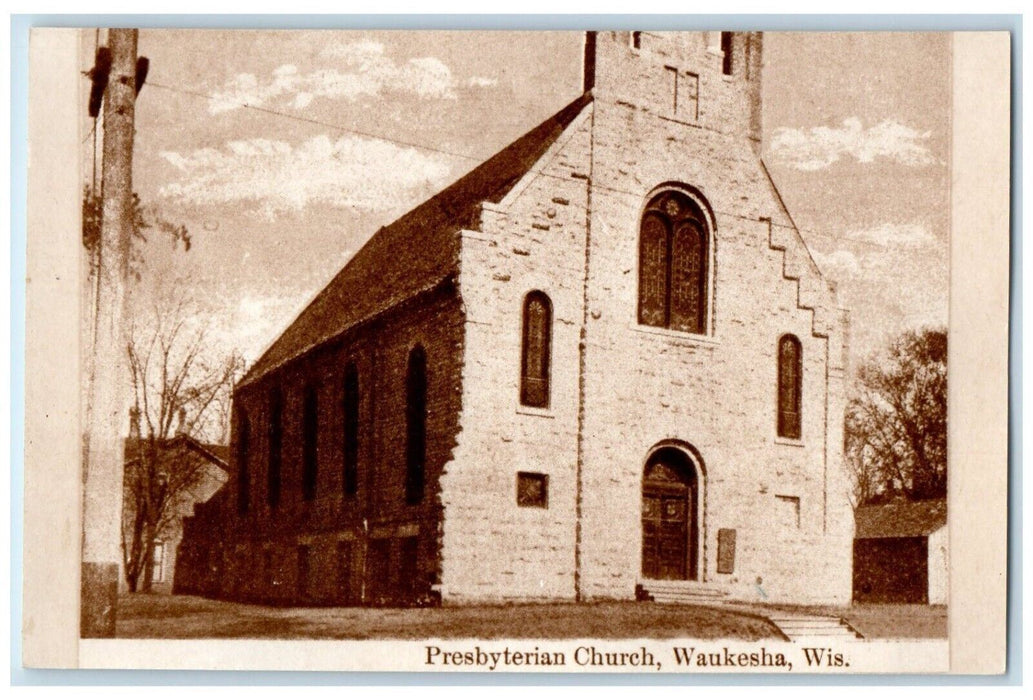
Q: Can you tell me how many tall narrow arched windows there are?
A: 7